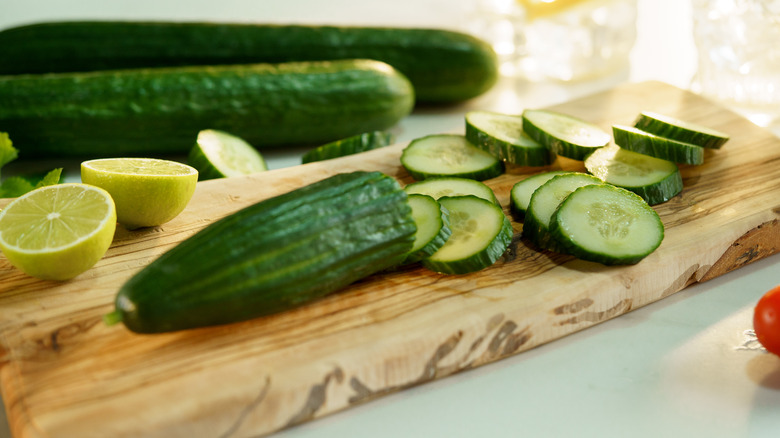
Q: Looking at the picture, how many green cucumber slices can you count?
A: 14